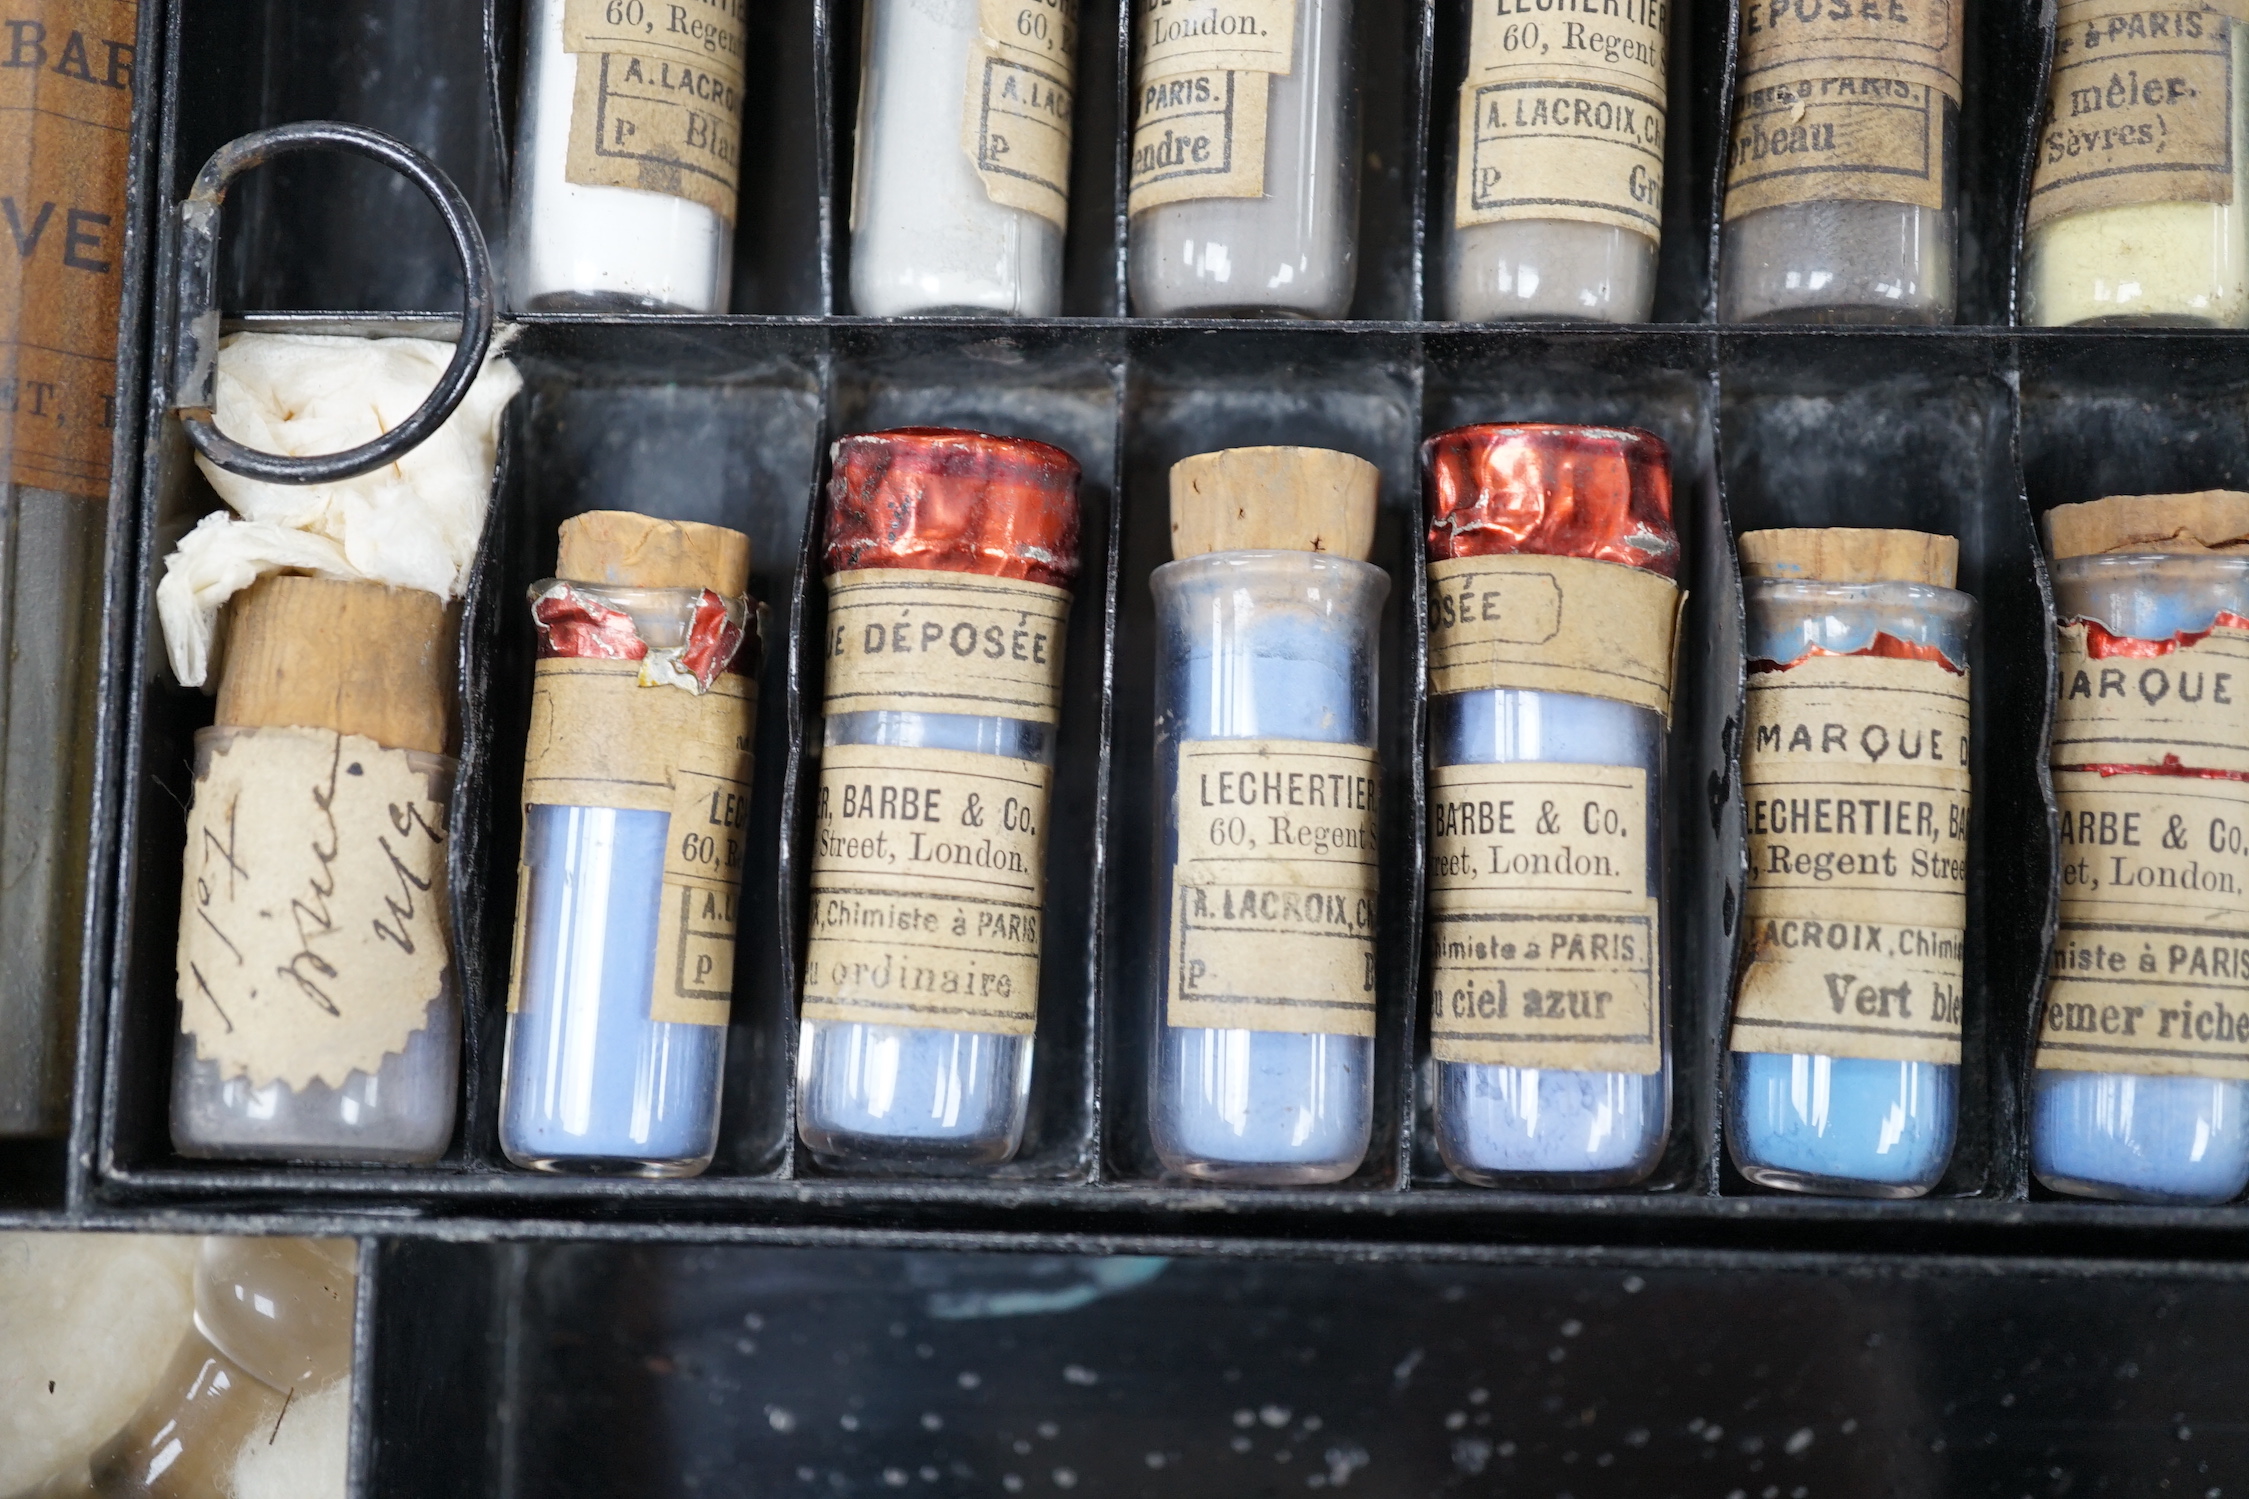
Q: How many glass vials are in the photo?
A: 13